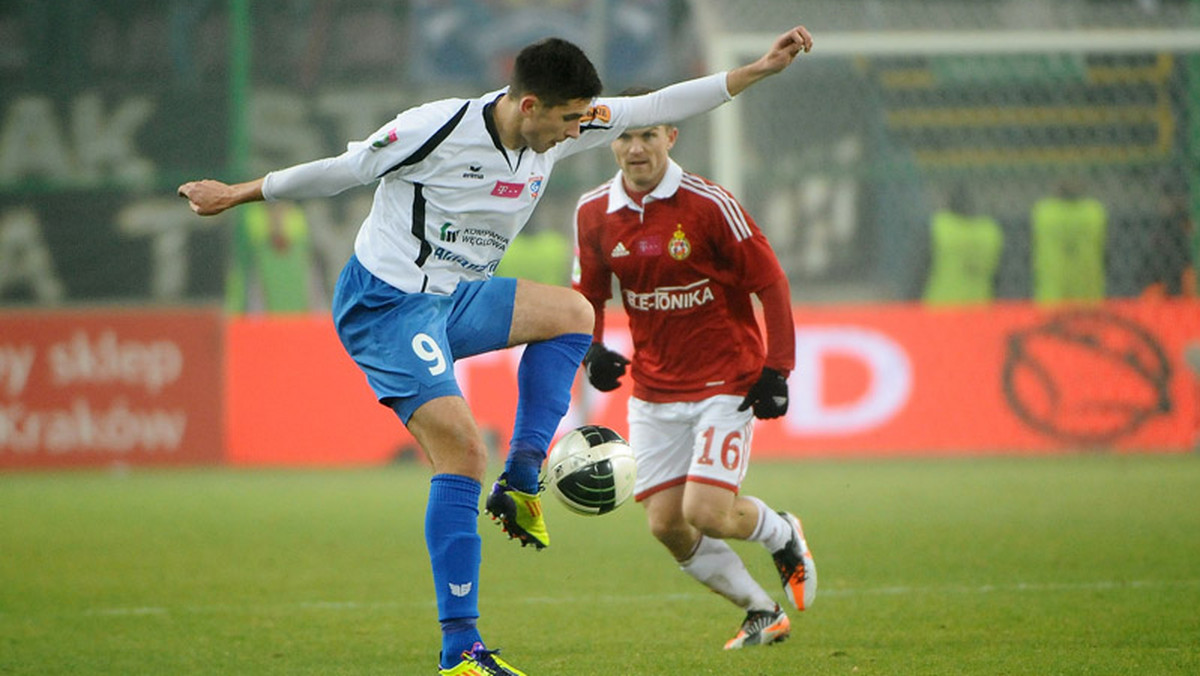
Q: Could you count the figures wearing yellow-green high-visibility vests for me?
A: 4